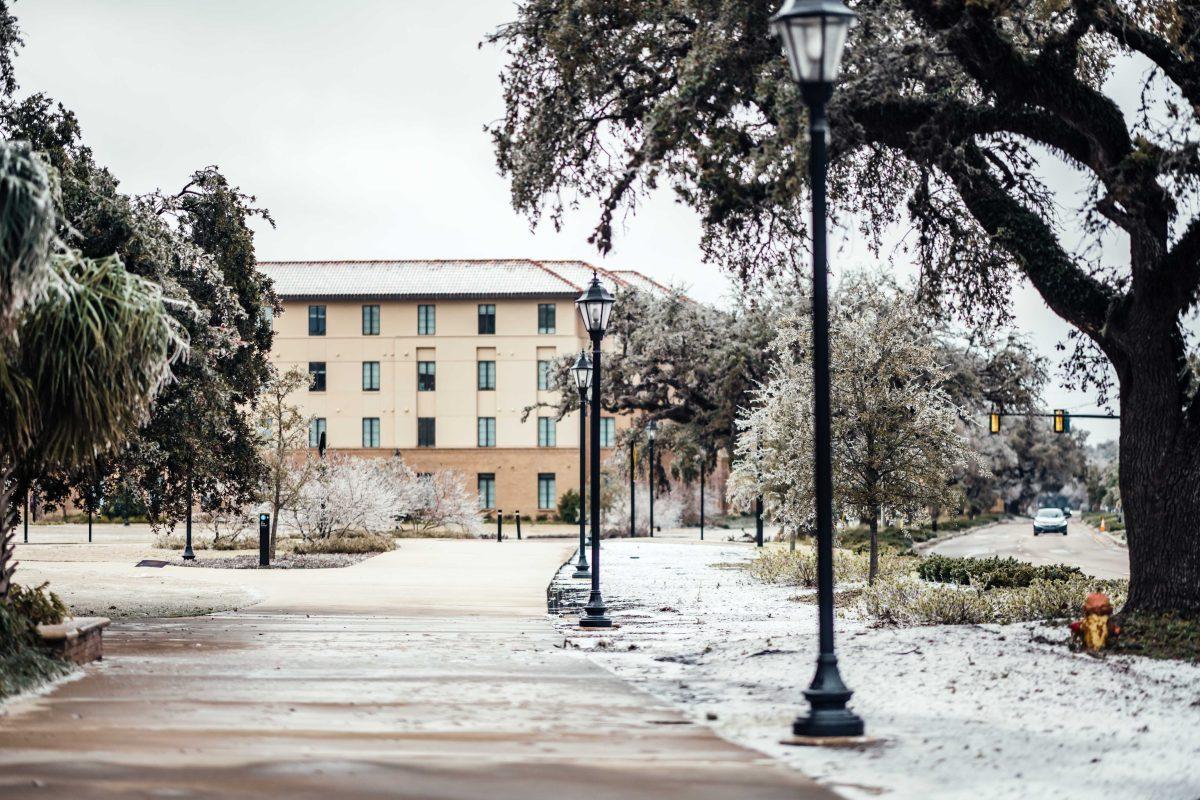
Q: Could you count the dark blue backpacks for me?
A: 0